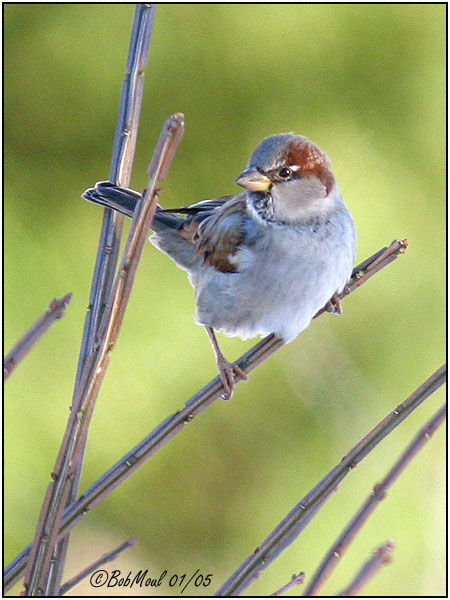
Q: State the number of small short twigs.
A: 4